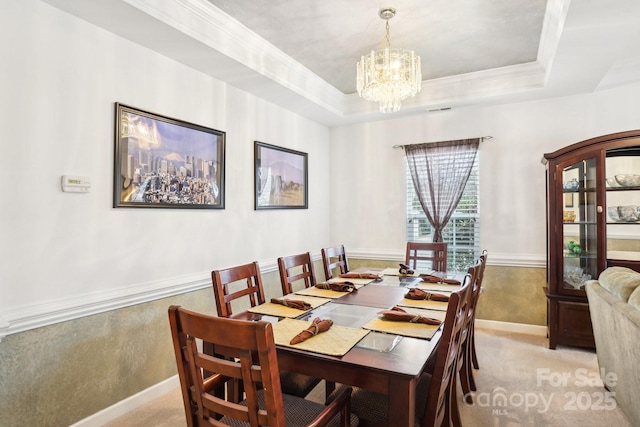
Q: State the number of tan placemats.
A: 8